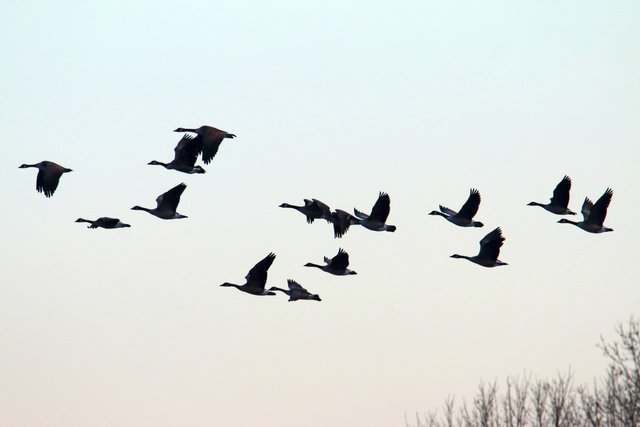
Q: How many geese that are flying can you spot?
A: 15